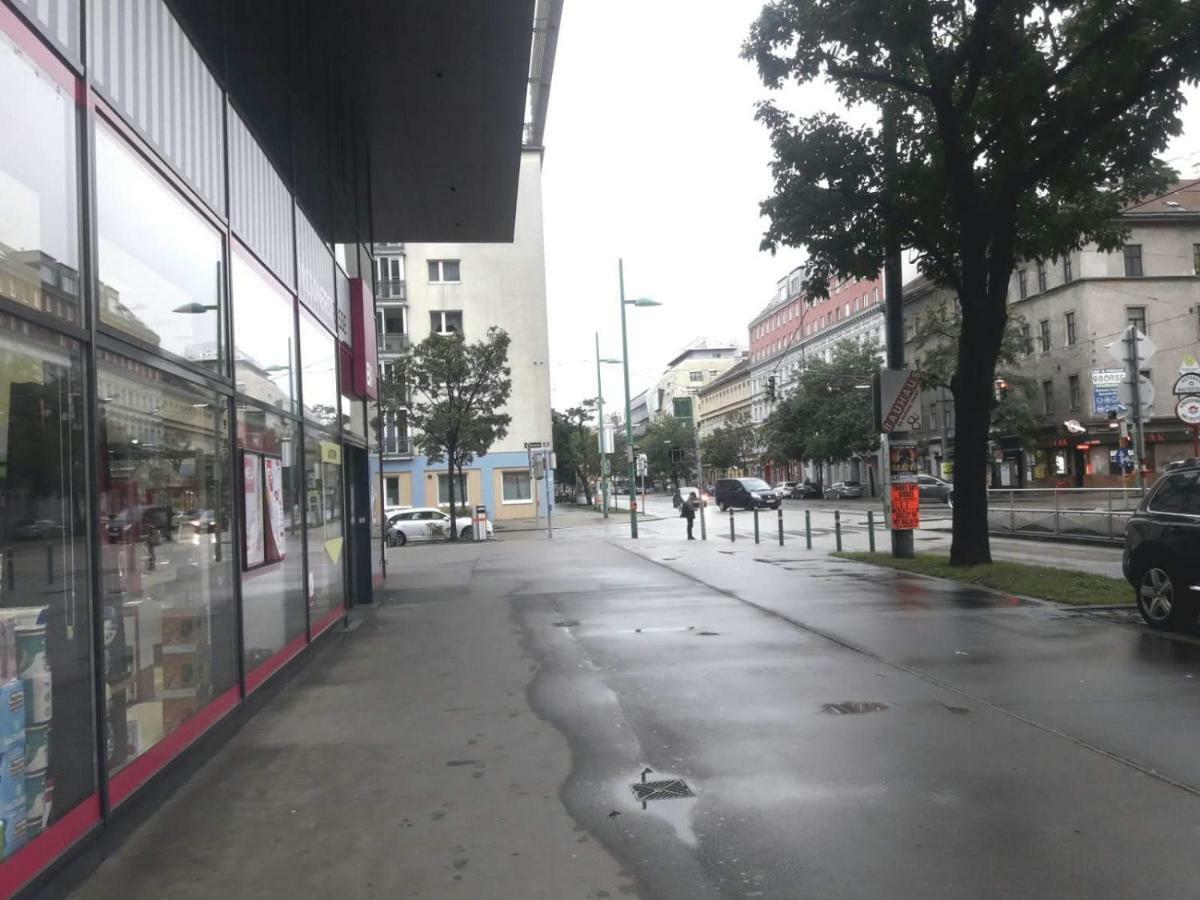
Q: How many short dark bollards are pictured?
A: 6